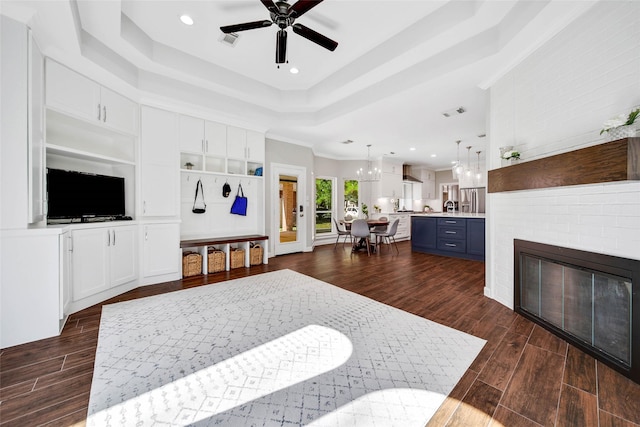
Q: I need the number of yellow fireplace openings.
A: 0